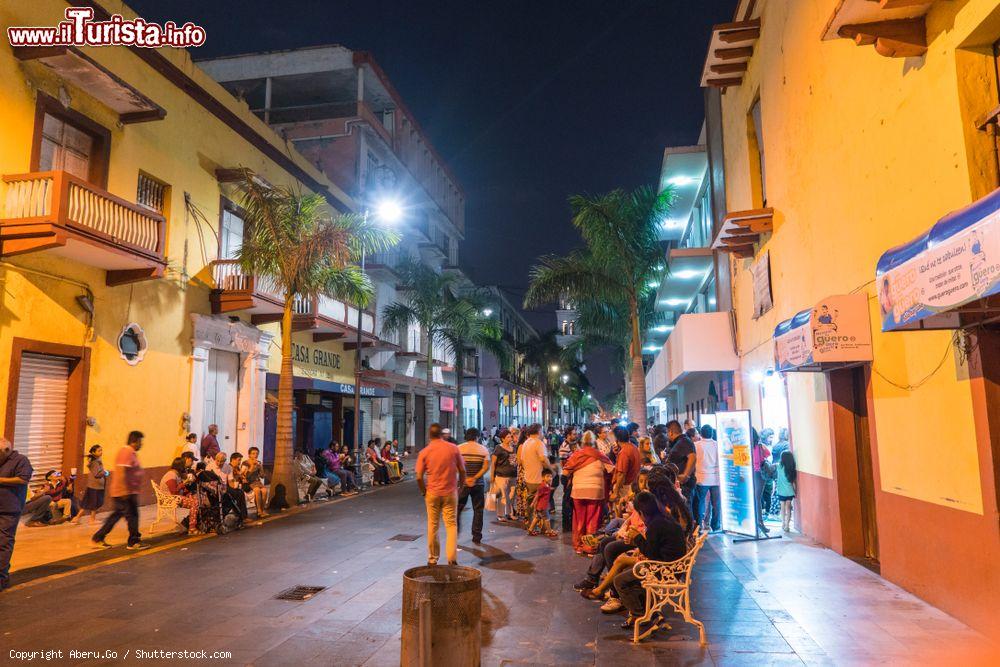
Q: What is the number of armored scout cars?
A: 0